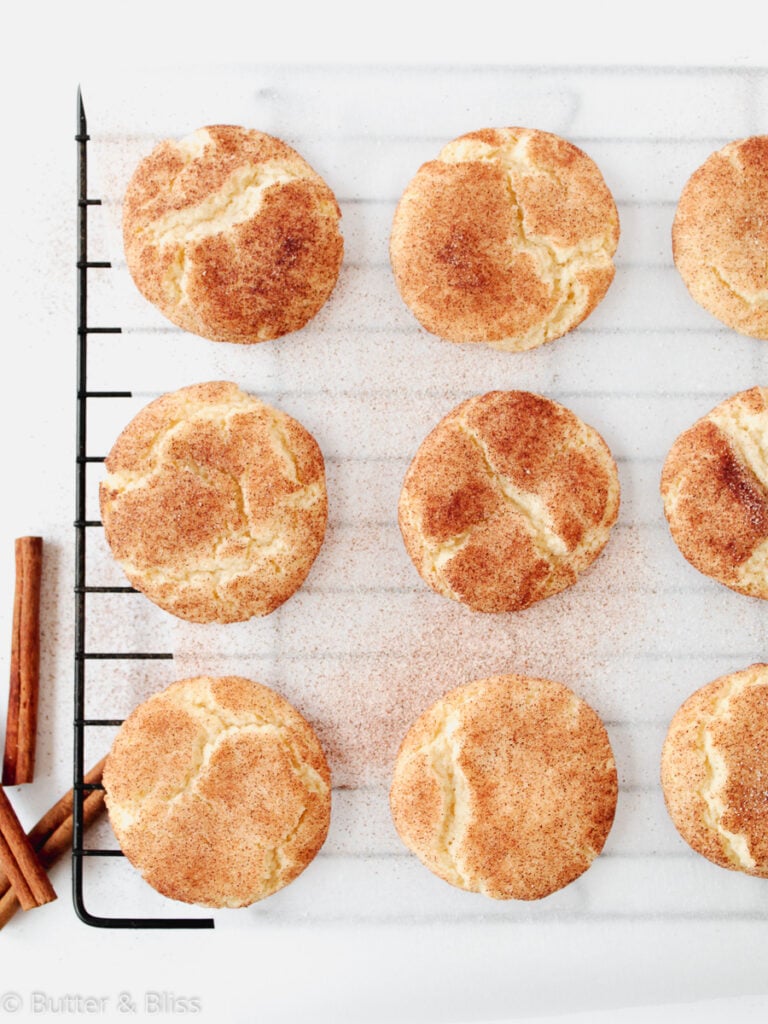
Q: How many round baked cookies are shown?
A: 9